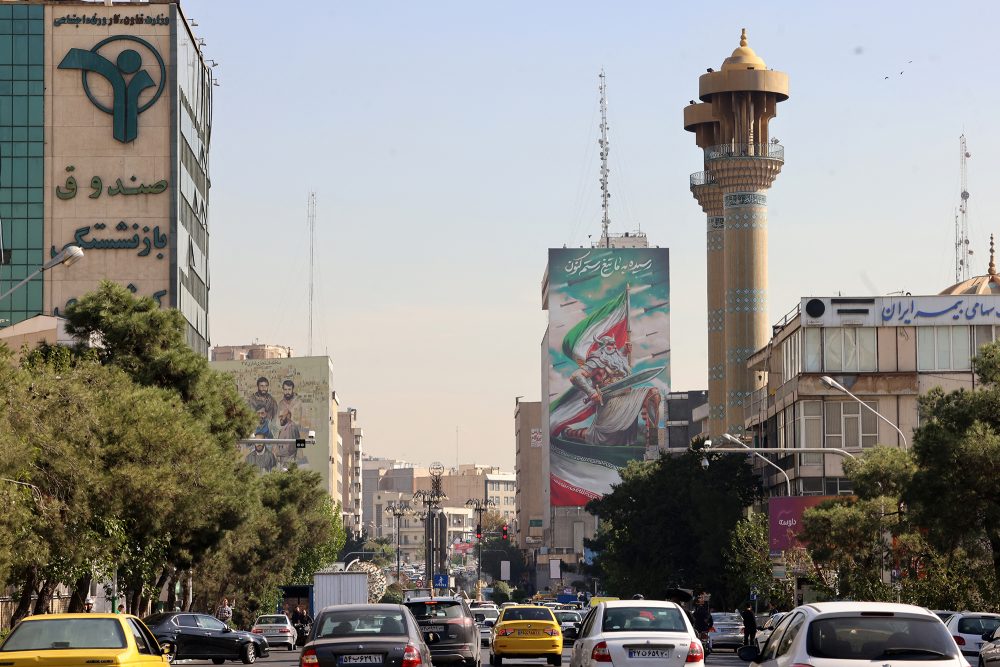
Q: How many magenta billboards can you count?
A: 1